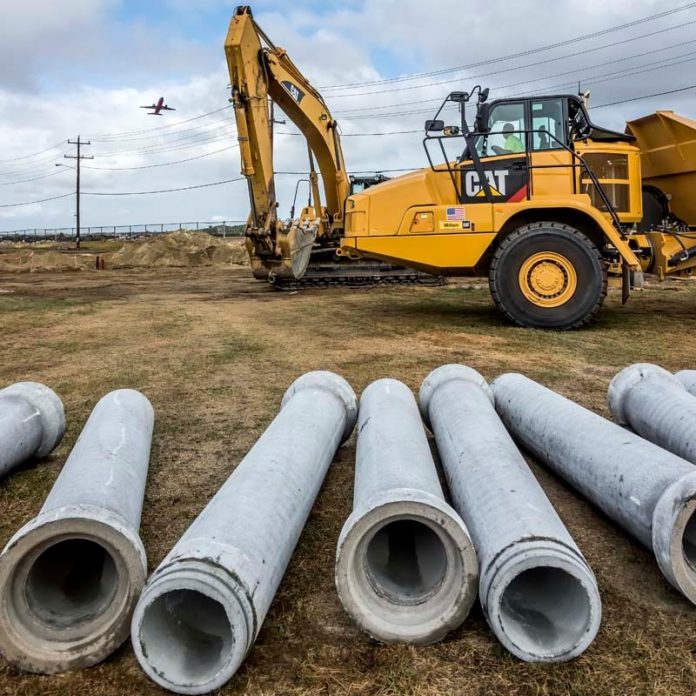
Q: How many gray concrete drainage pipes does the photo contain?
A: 8